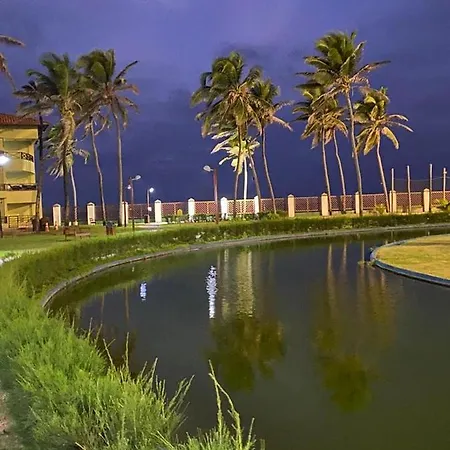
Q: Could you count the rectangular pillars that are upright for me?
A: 12